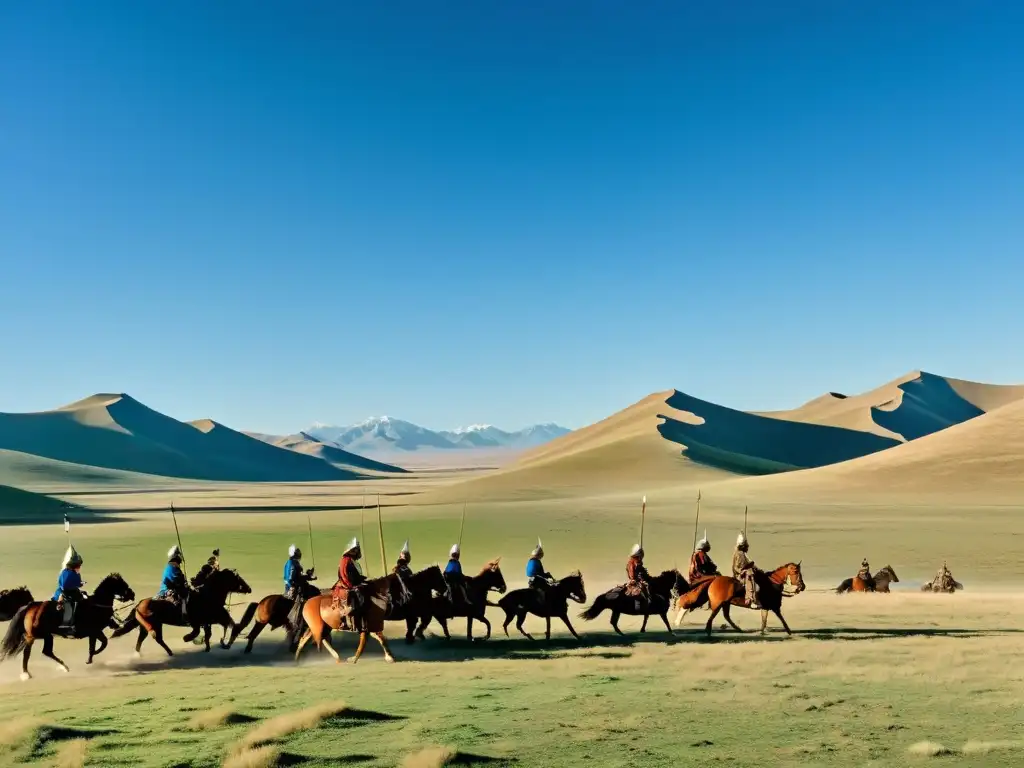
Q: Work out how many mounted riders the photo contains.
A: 13